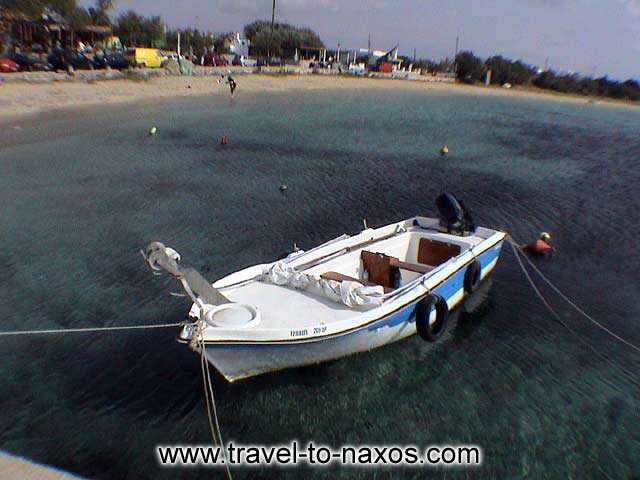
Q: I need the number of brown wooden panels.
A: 2